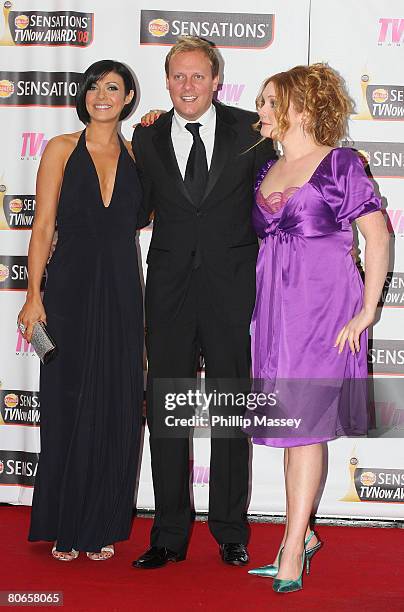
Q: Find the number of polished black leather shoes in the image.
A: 2